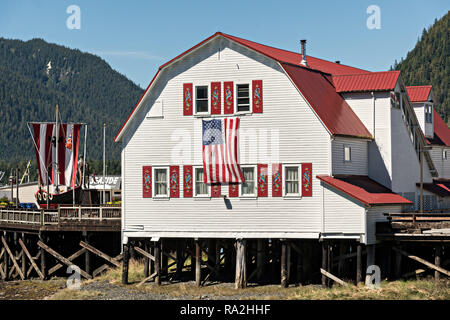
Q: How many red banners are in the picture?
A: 12